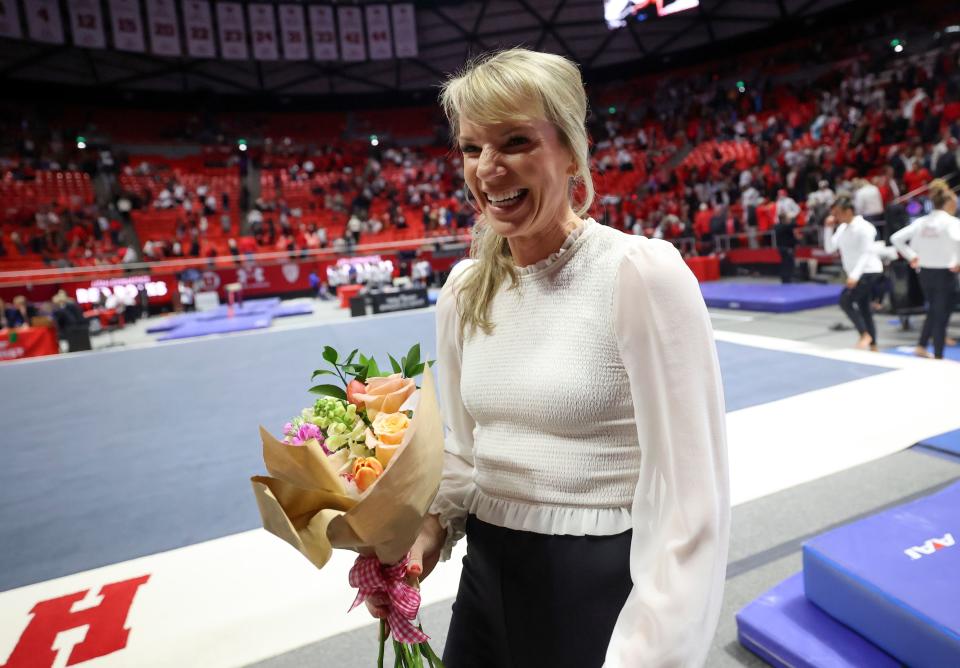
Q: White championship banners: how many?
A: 13